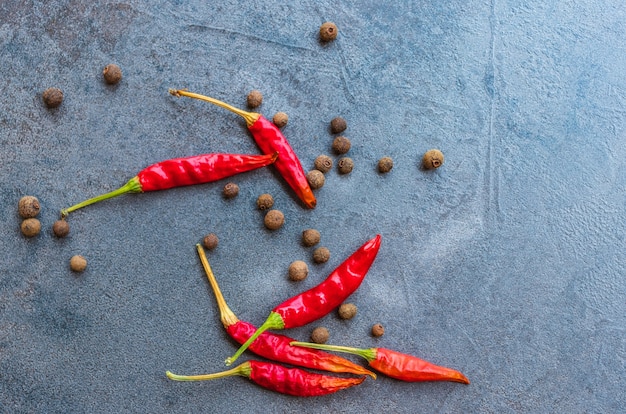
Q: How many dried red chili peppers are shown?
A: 6